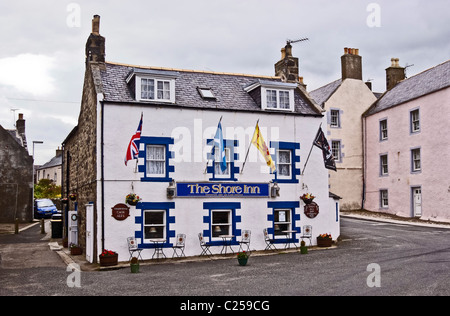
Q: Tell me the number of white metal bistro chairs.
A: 6